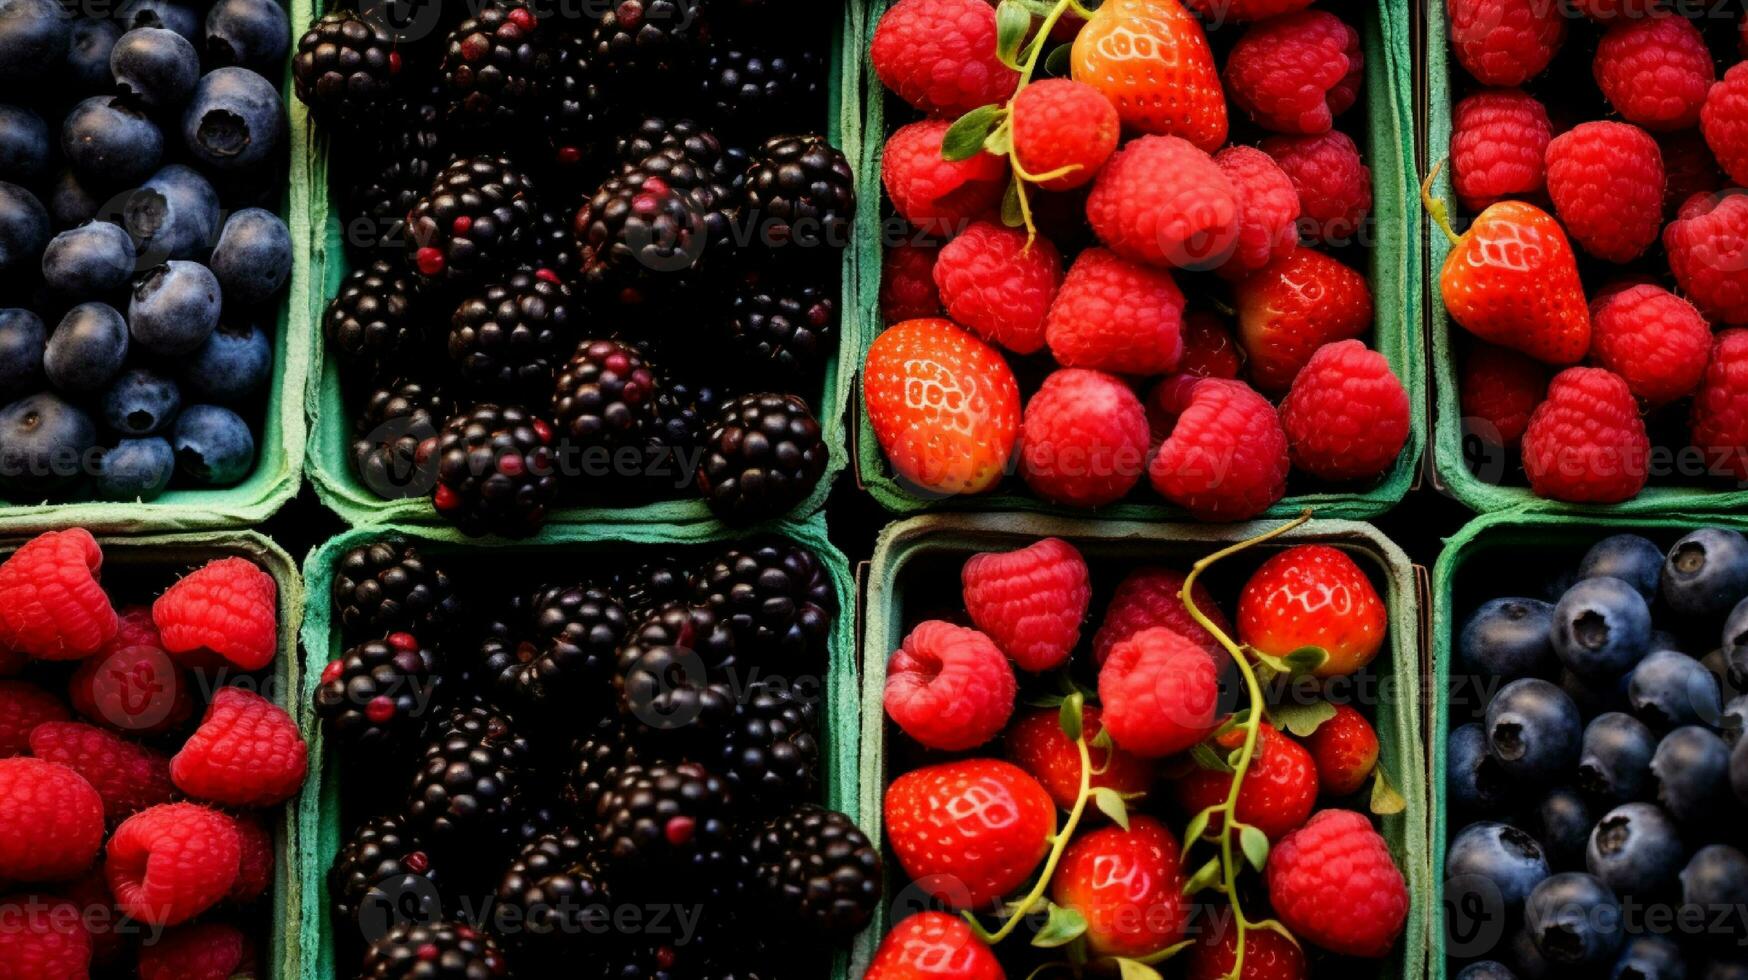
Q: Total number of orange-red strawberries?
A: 12